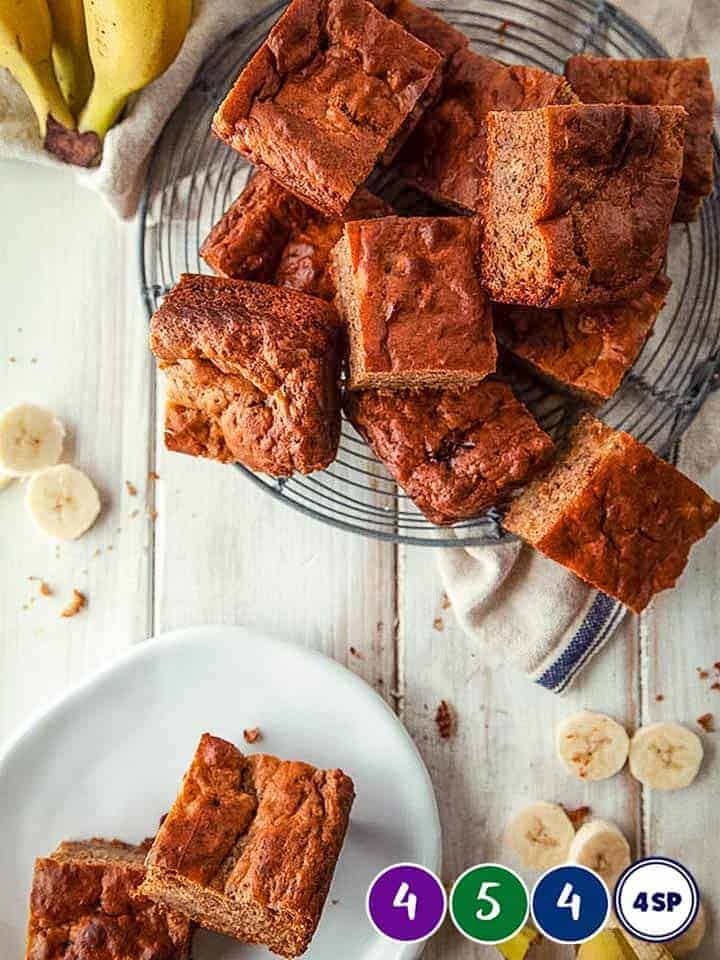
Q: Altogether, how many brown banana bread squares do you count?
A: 13